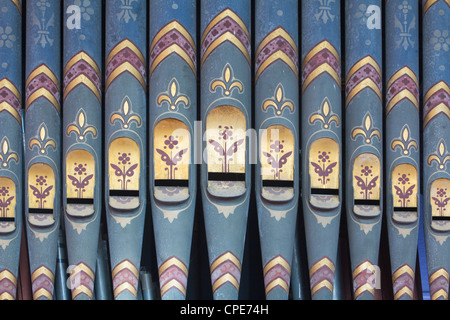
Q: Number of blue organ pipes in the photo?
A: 11